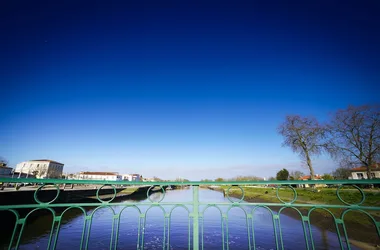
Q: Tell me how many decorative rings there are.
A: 6